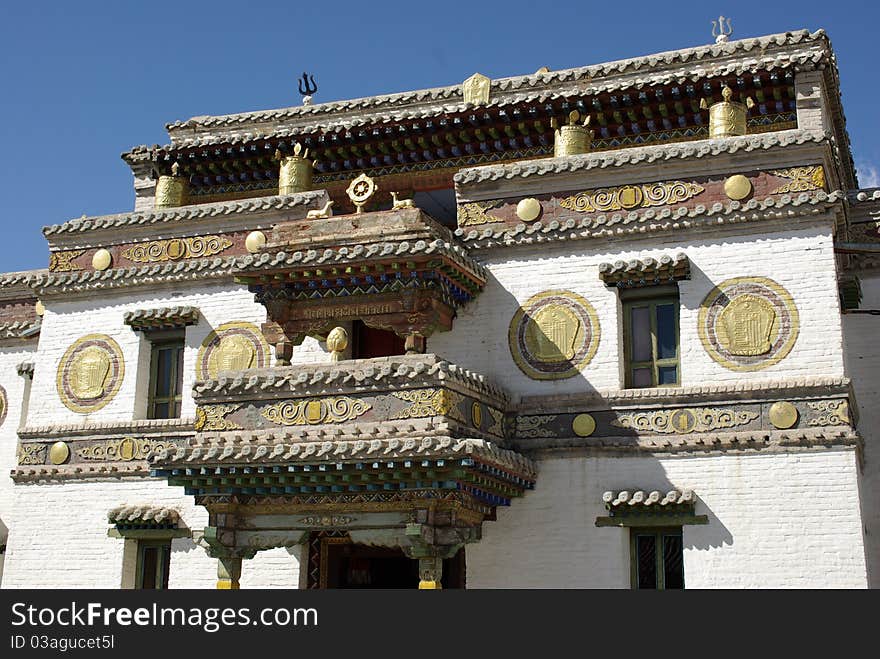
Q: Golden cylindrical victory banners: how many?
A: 4